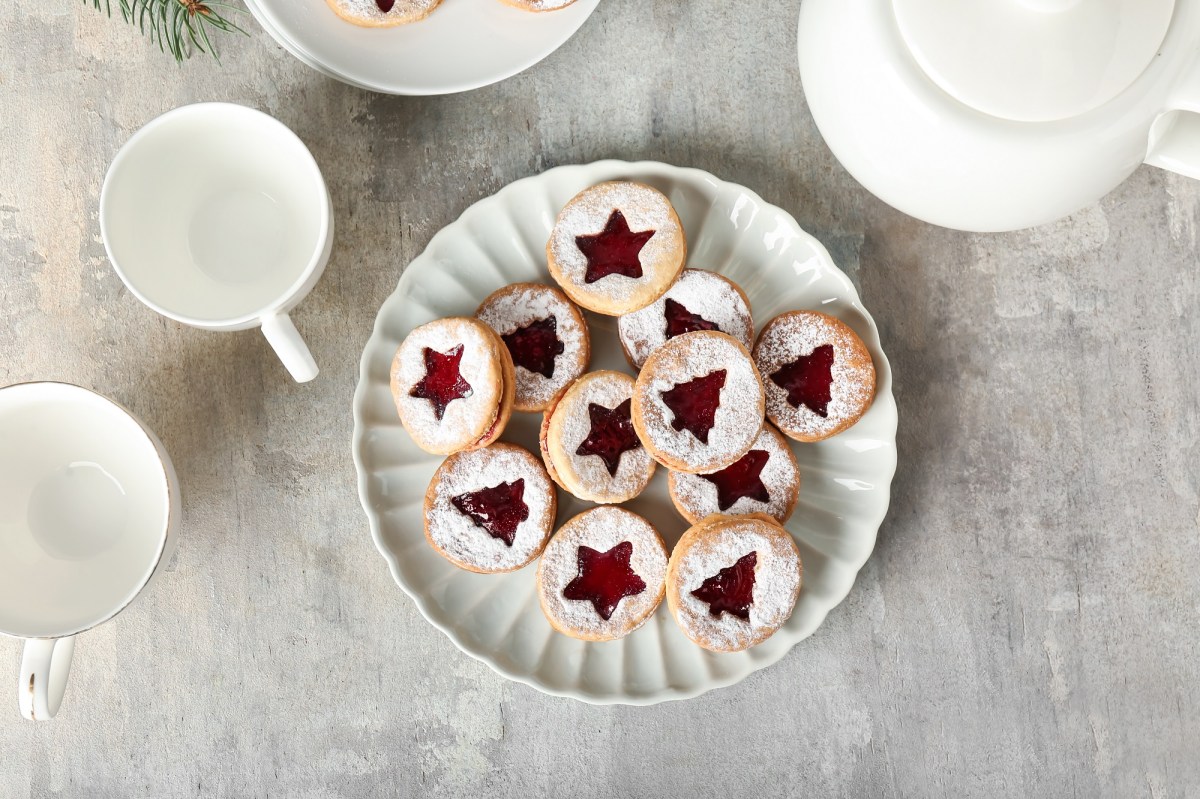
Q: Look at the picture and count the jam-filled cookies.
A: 13